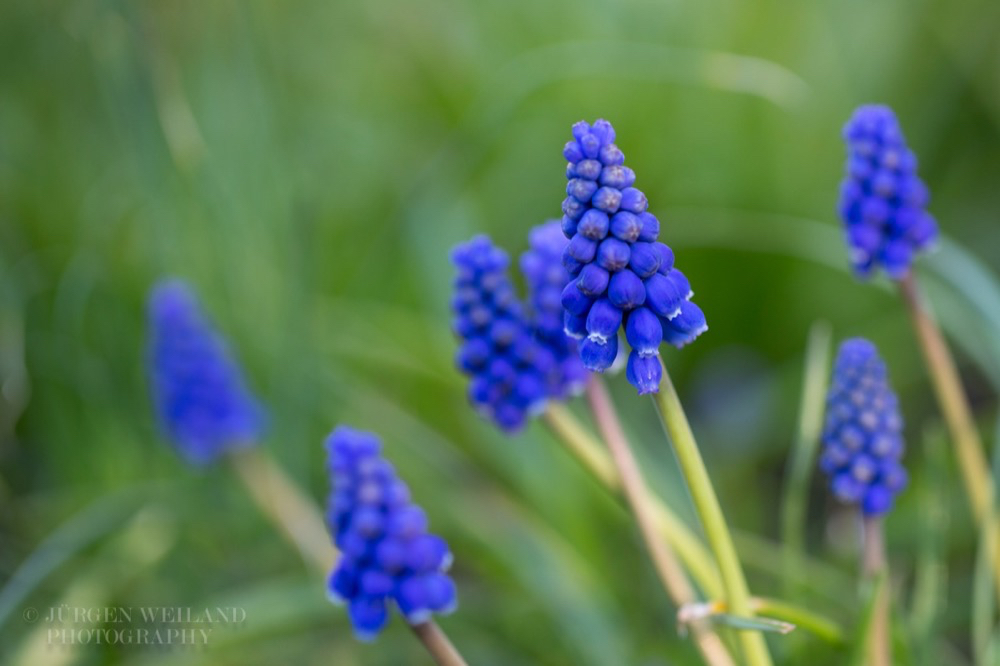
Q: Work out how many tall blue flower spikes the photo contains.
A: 7